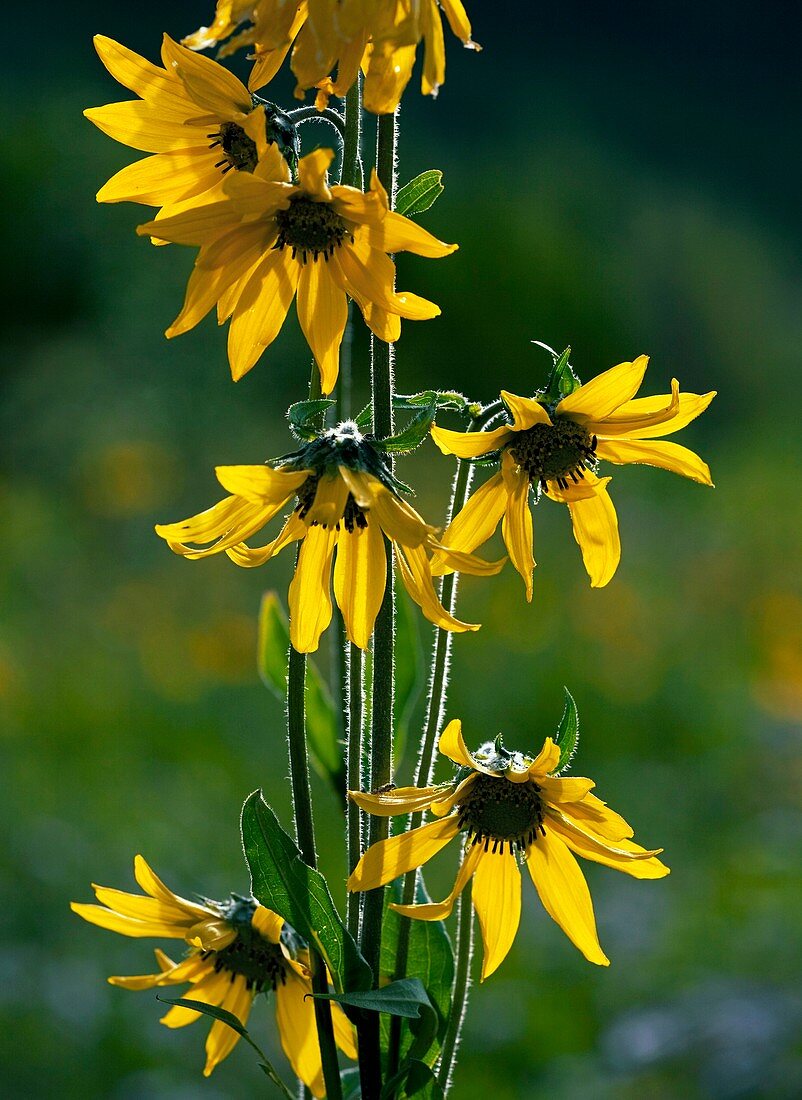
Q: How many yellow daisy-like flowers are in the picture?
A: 7